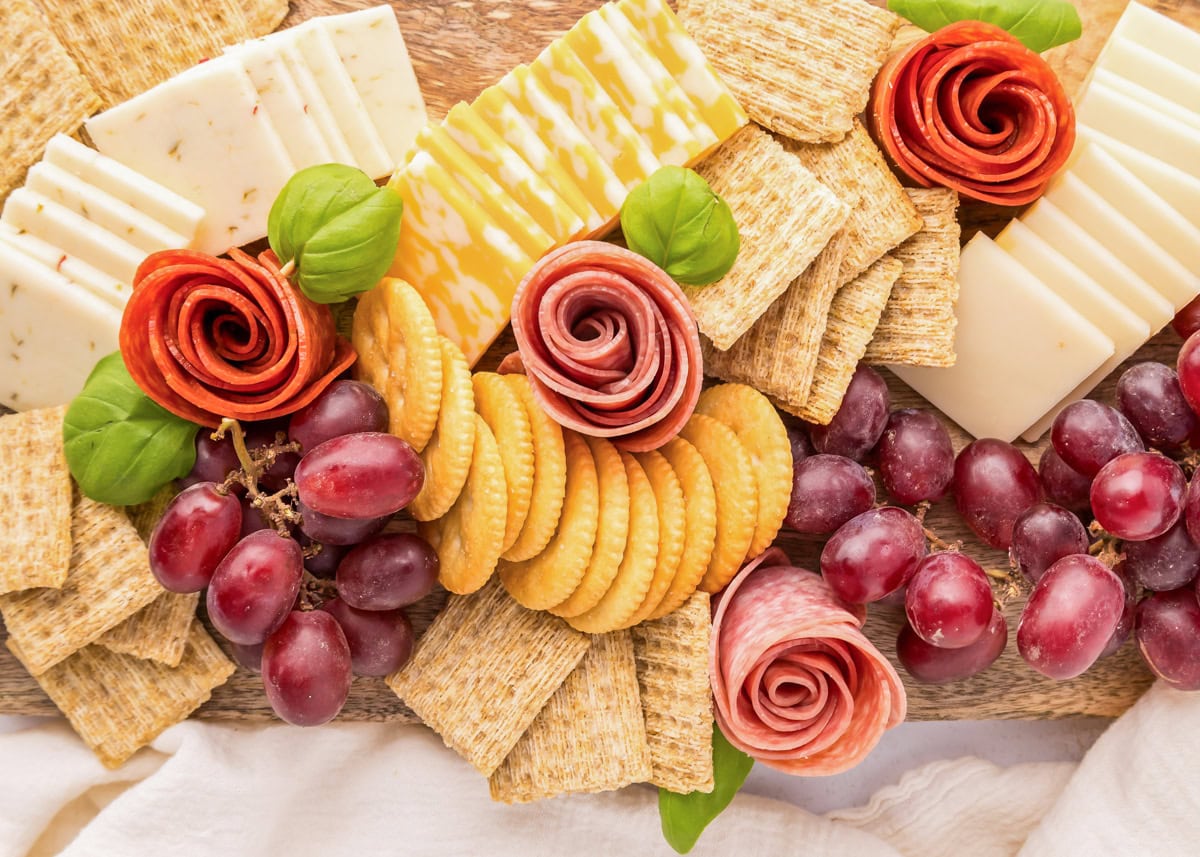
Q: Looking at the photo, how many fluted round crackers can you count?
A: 12